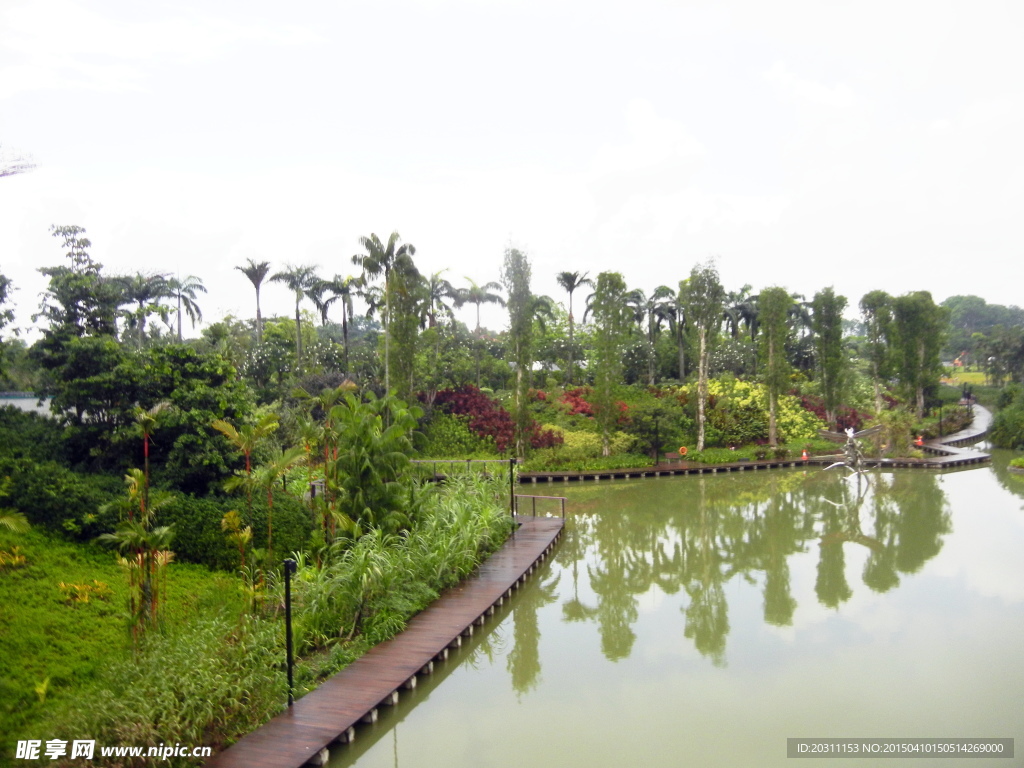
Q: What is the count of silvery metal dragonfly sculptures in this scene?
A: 1